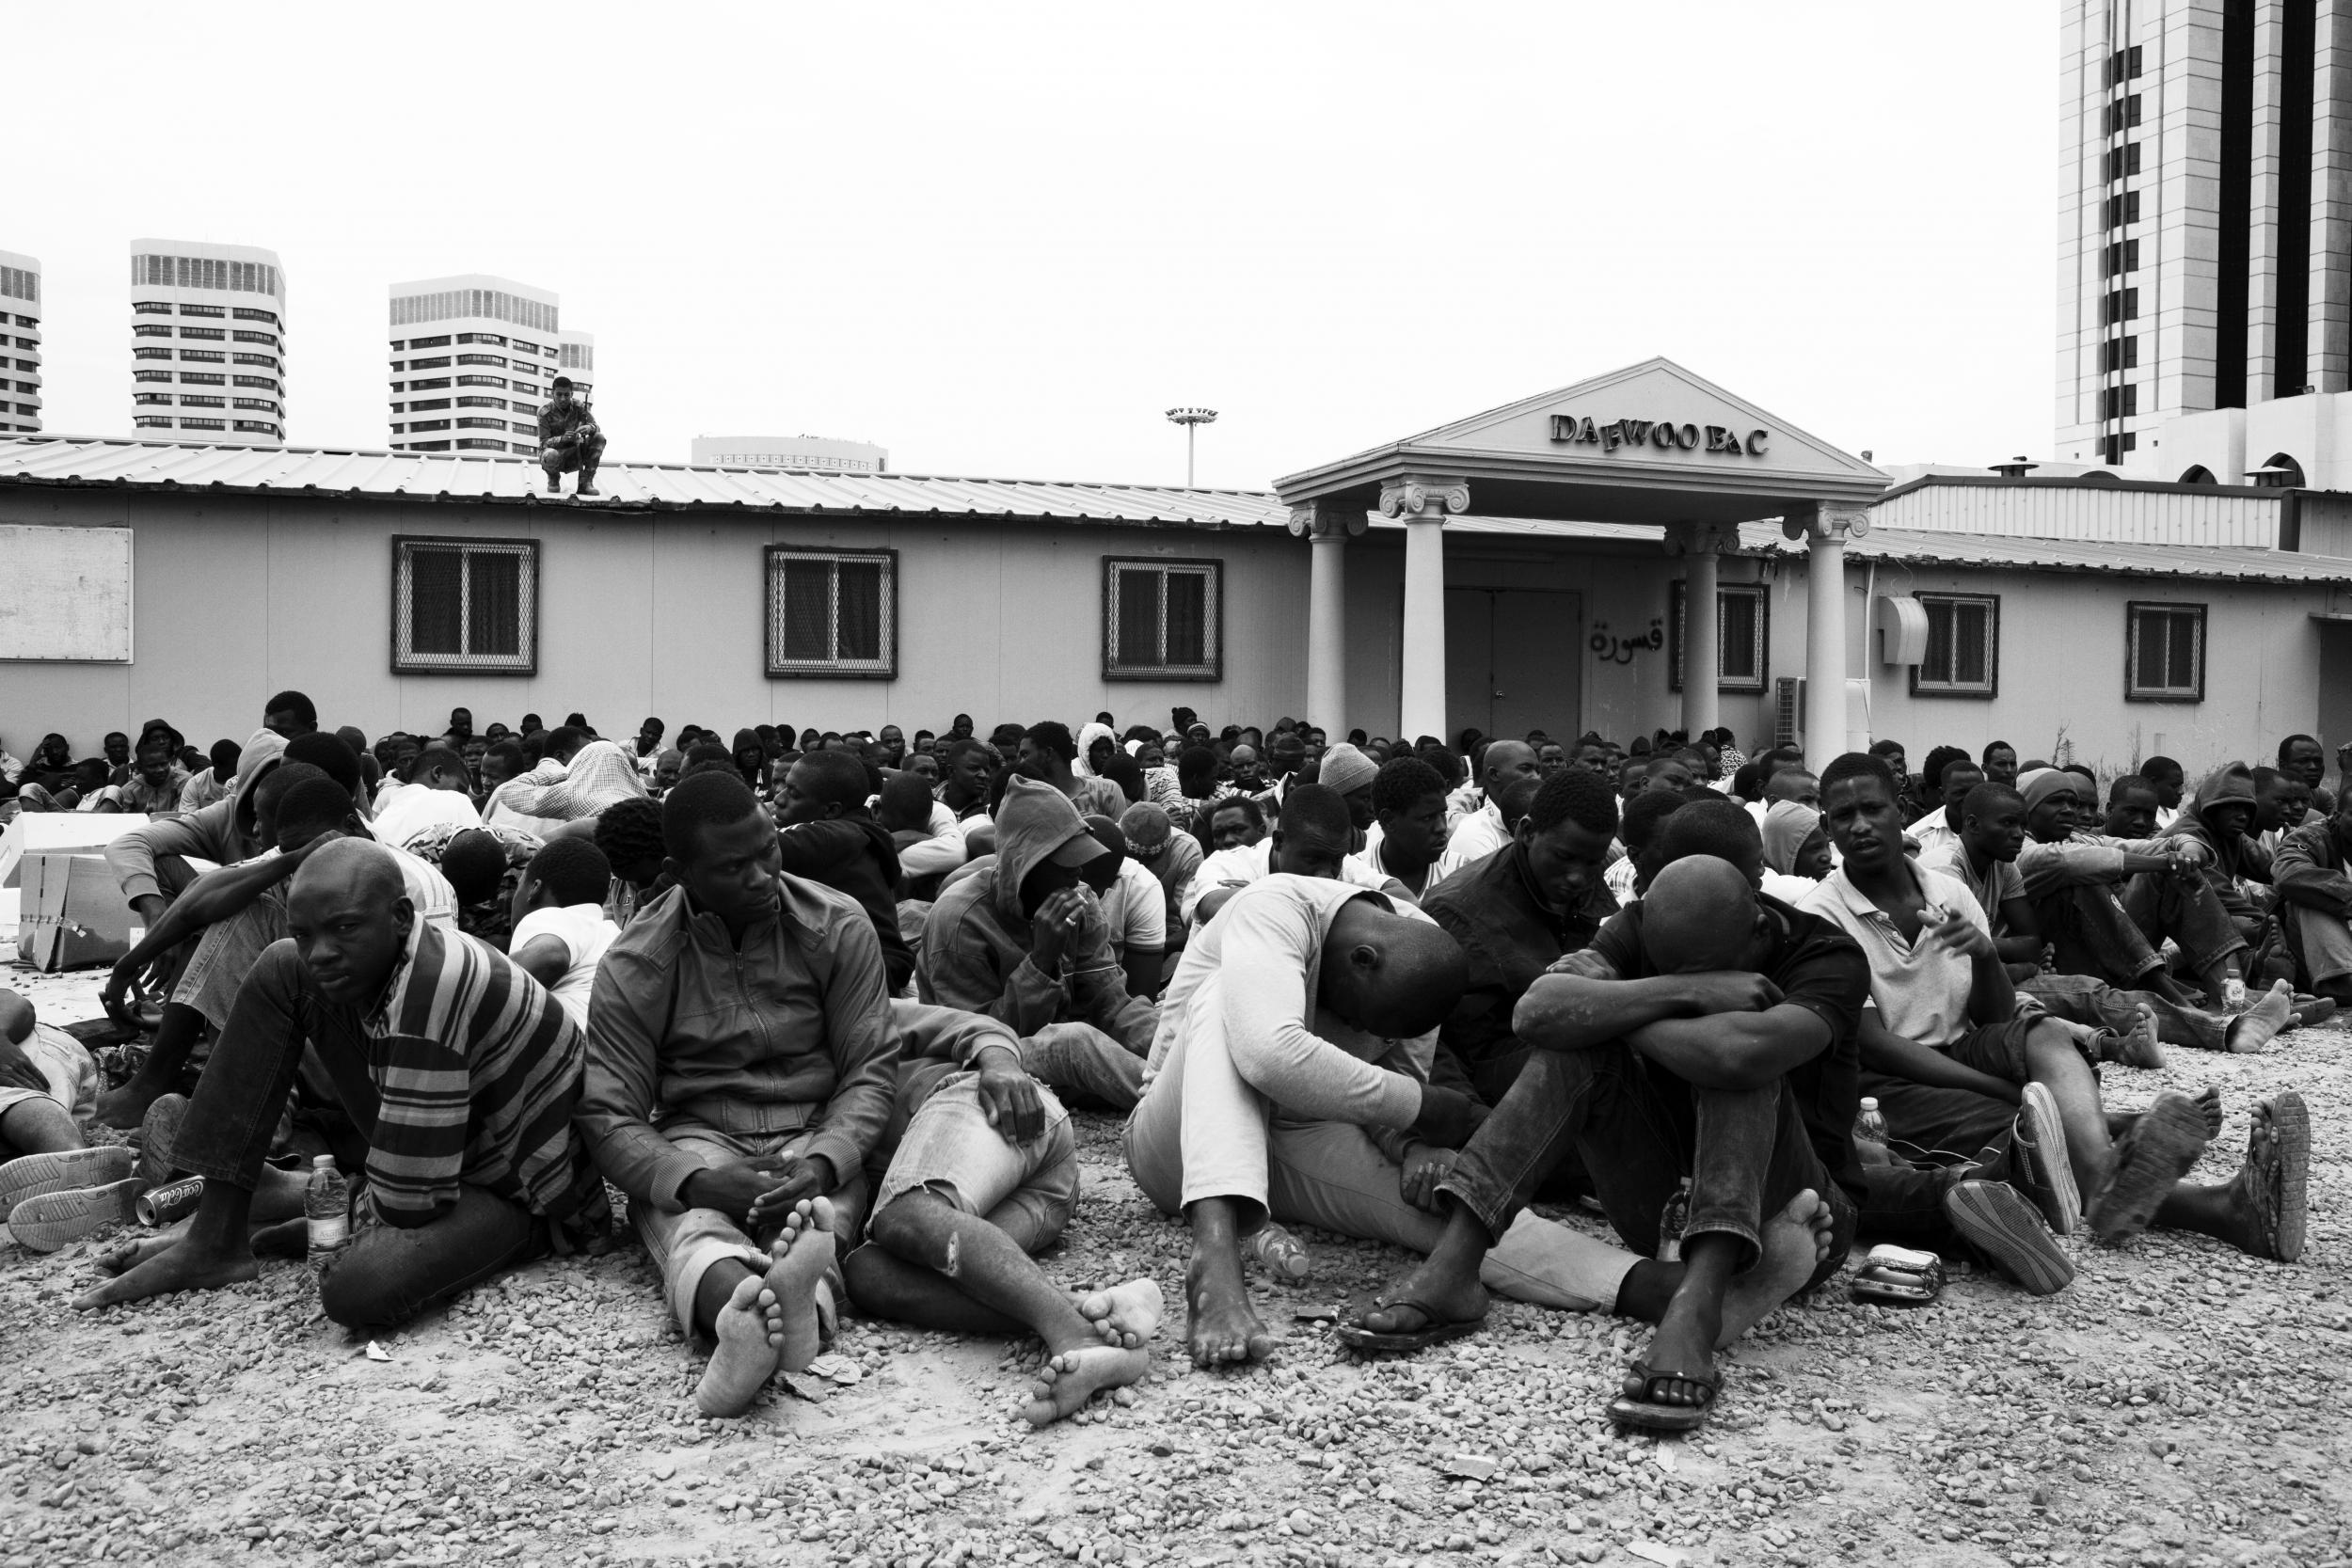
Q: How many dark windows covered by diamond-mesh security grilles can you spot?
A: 6